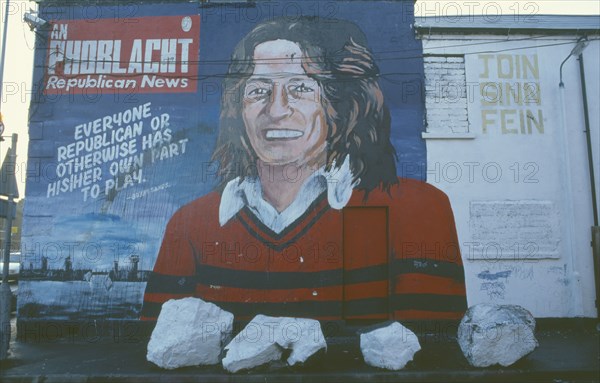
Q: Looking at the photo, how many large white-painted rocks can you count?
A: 4